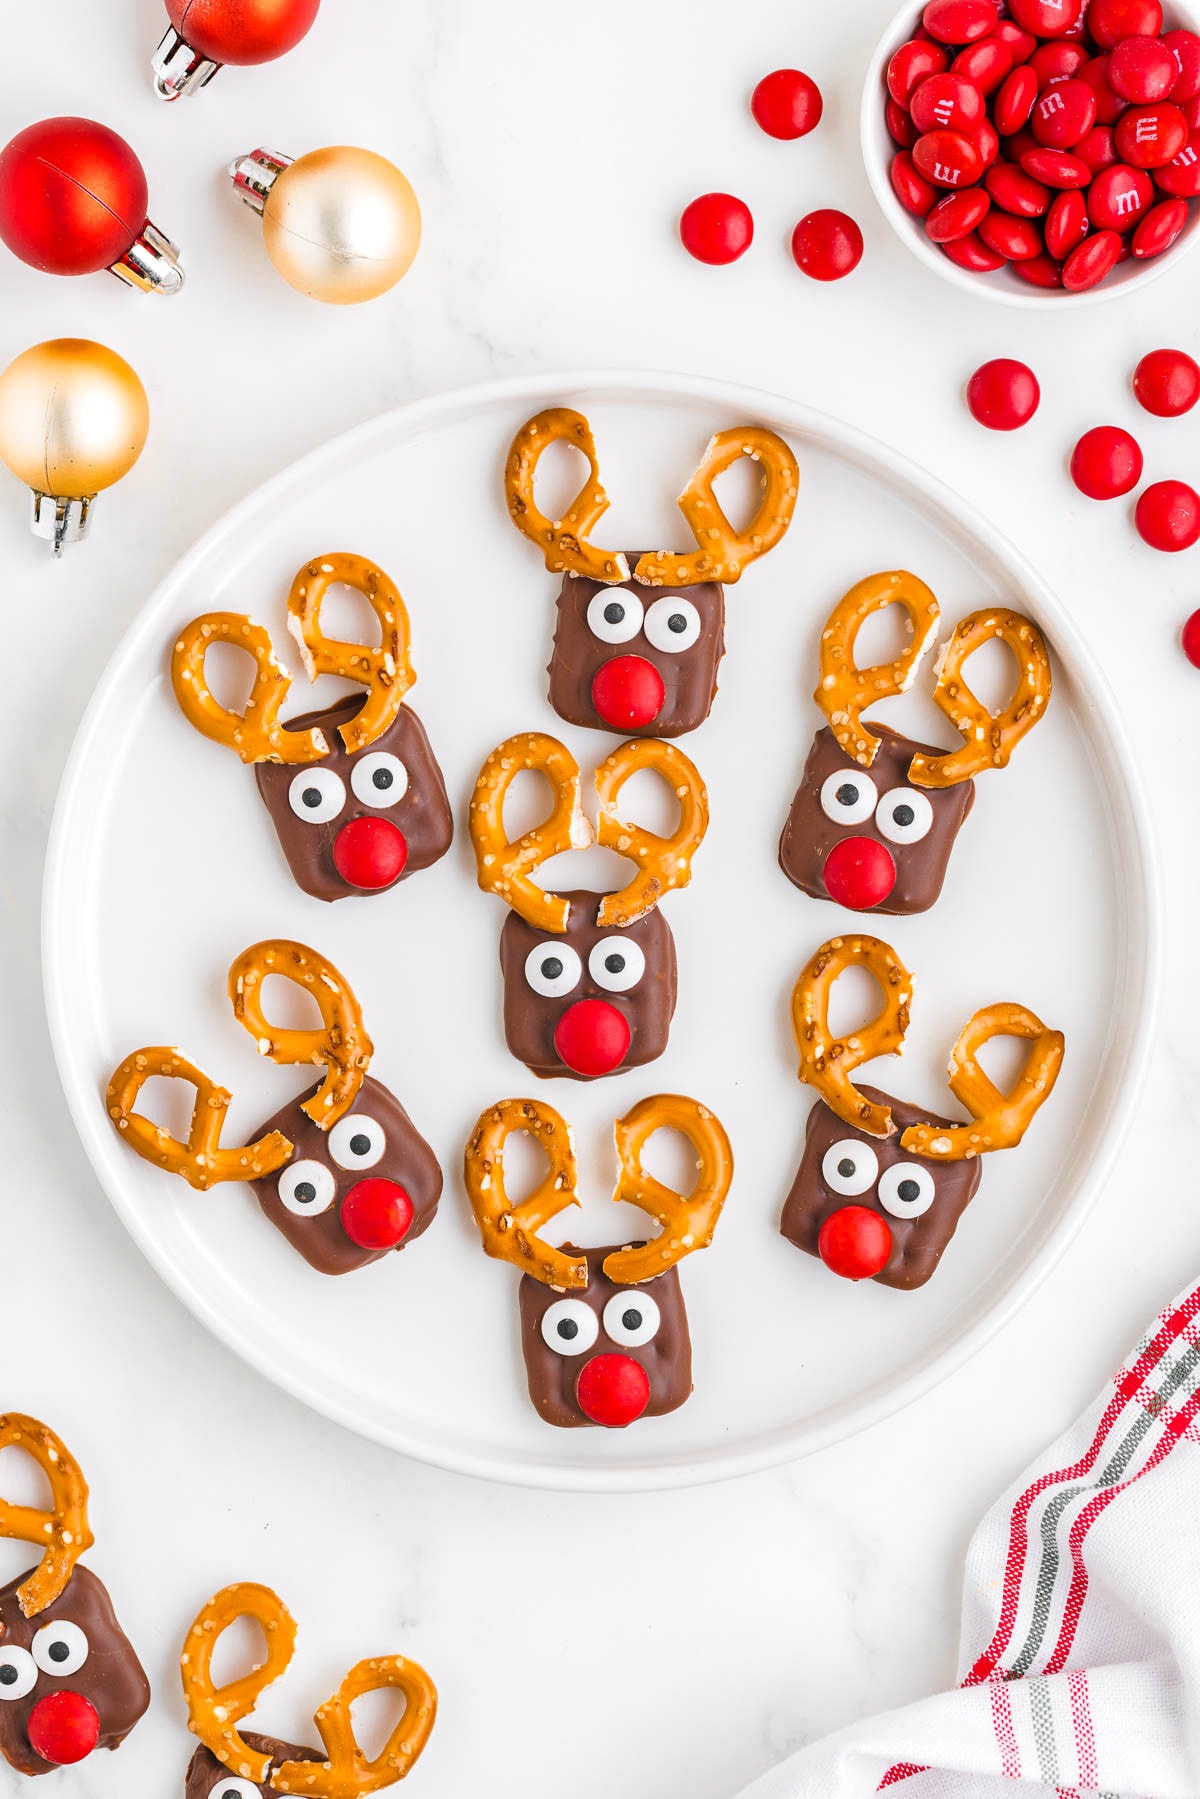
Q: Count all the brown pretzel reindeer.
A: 9